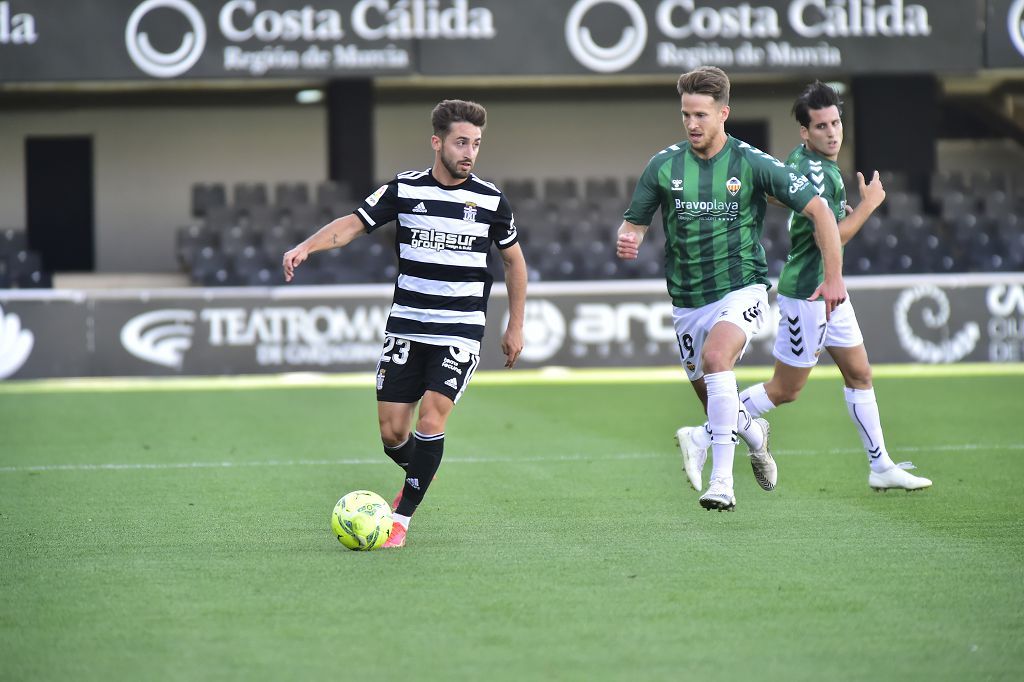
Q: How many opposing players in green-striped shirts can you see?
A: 2